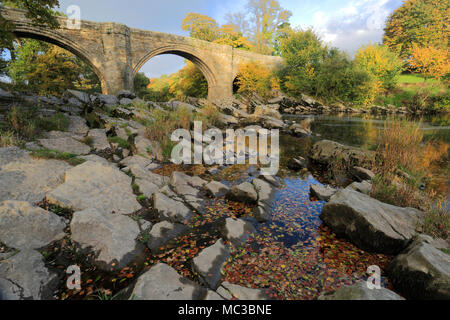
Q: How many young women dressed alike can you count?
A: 0